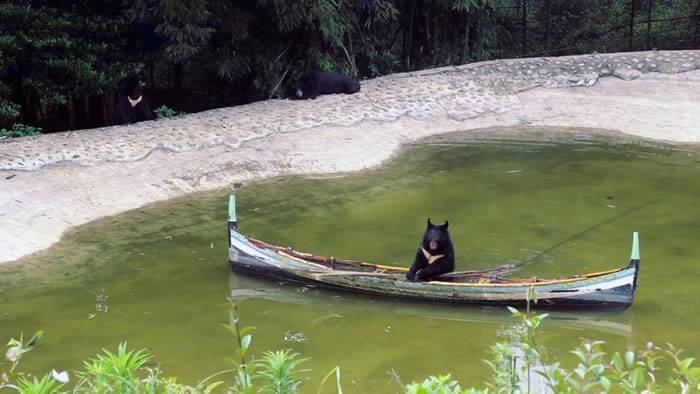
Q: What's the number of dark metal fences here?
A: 1